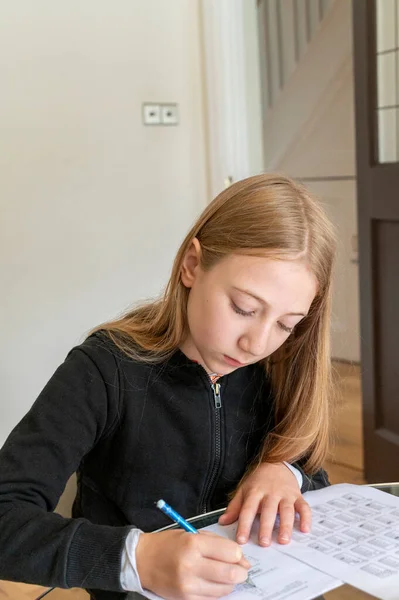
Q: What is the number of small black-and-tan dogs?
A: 0